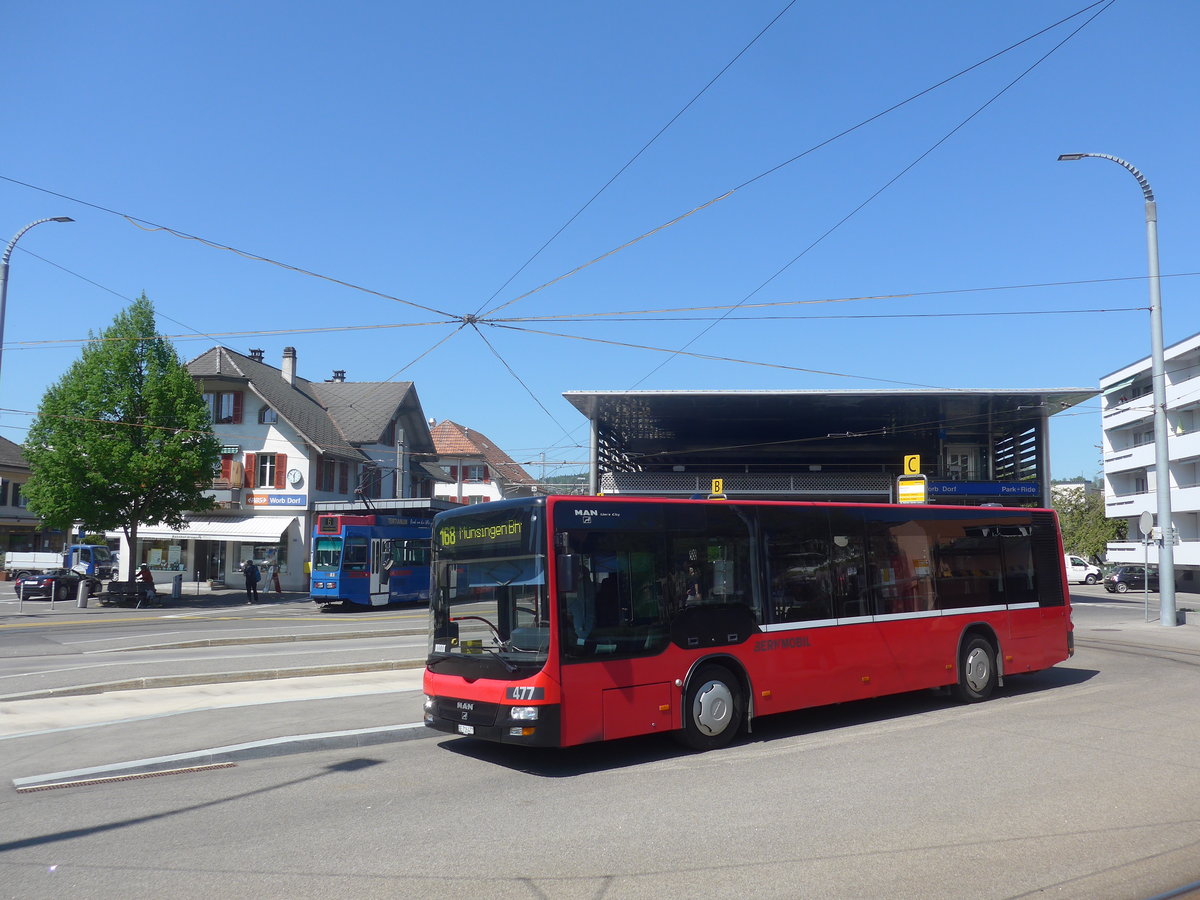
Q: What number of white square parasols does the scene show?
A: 0